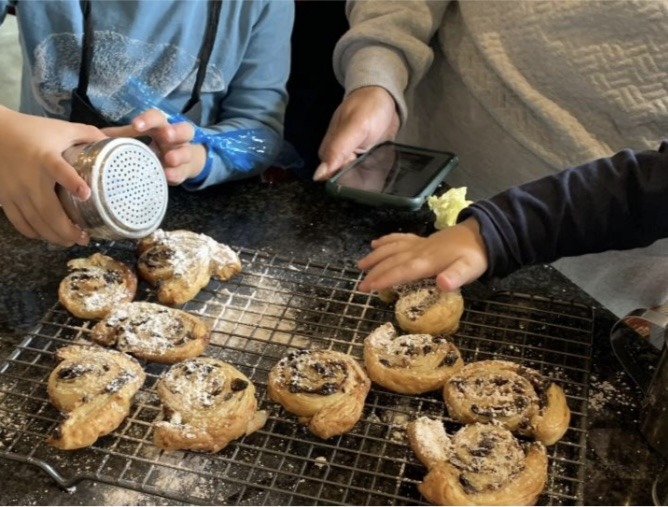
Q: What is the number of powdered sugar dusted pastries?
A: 10